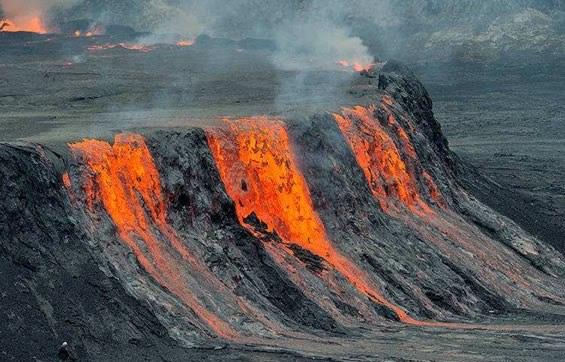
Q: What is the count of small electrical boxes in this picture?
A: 0